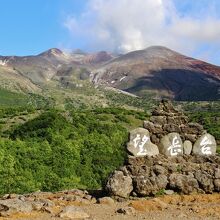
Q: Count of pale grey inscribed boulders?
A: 3